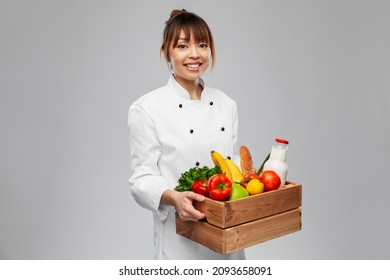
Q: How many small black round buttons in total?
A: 6